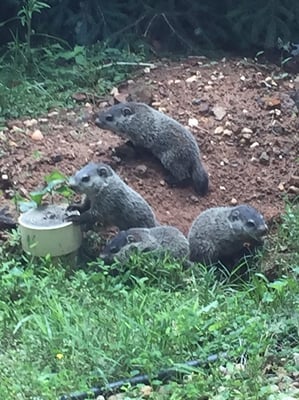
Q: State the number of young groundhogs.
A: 4